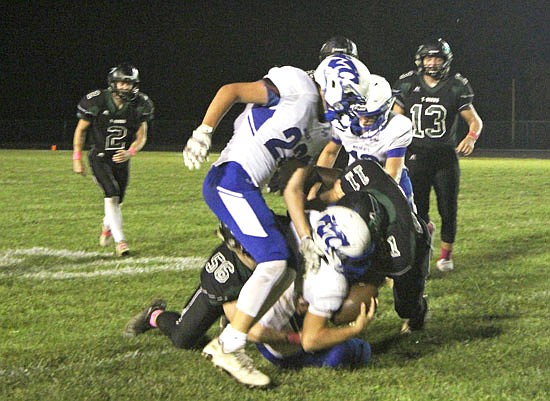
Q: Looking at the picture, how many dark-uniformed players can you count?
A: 5